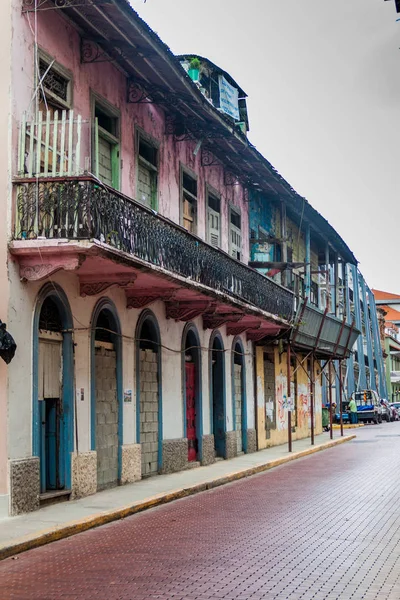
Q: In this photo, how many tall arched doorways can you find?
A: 6